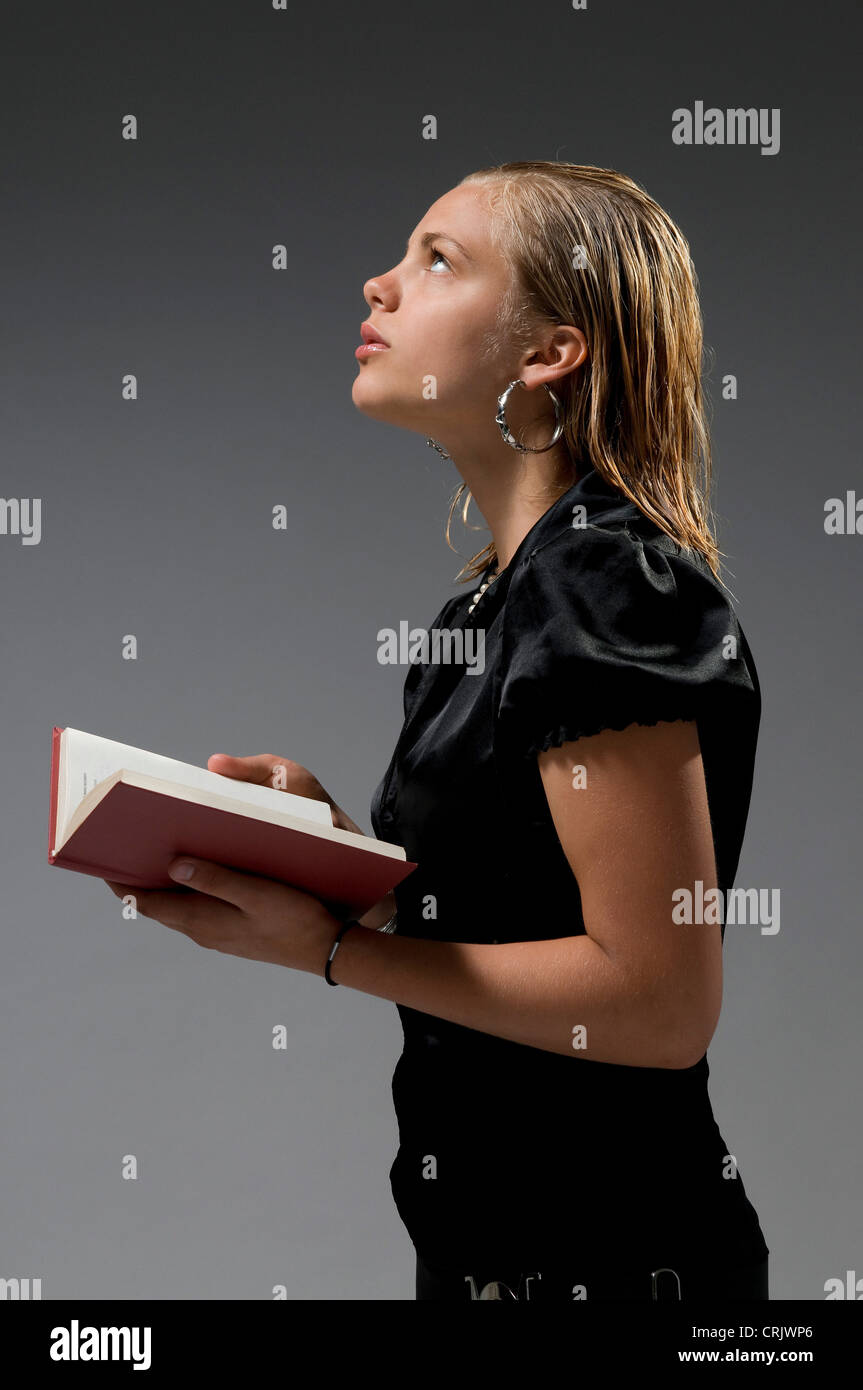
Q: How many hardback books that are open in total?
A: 1